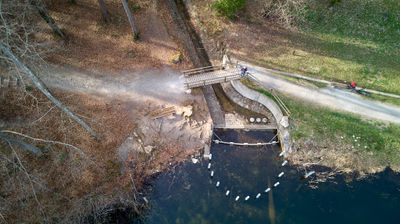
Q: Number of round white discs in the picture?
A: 3